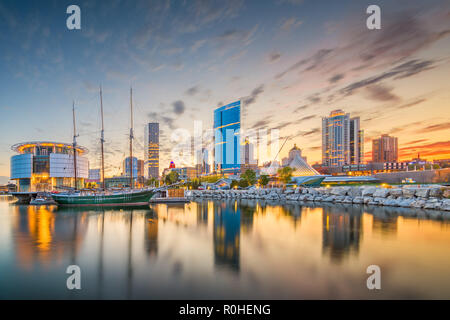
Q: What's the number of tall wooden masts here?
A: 3